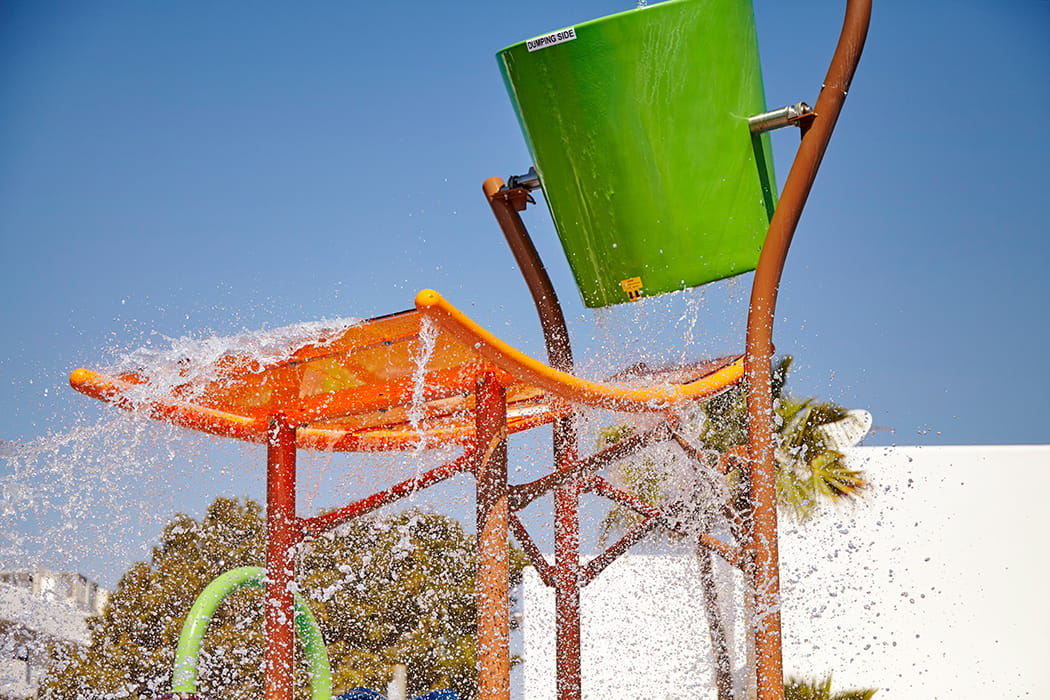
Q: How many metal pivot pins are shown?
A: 2